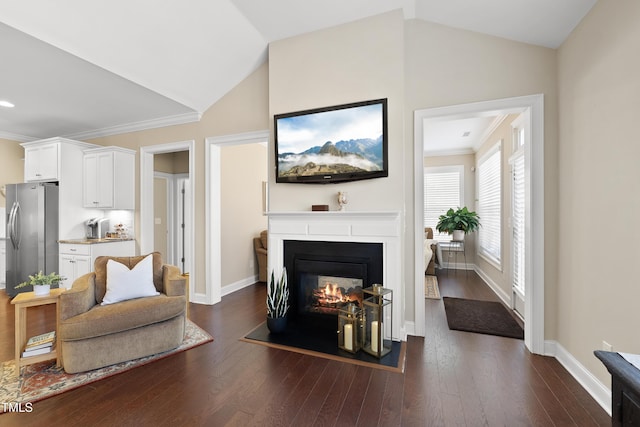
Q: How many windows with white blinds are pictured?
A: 3